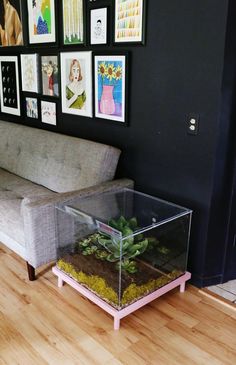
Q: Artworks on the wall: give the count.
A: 12